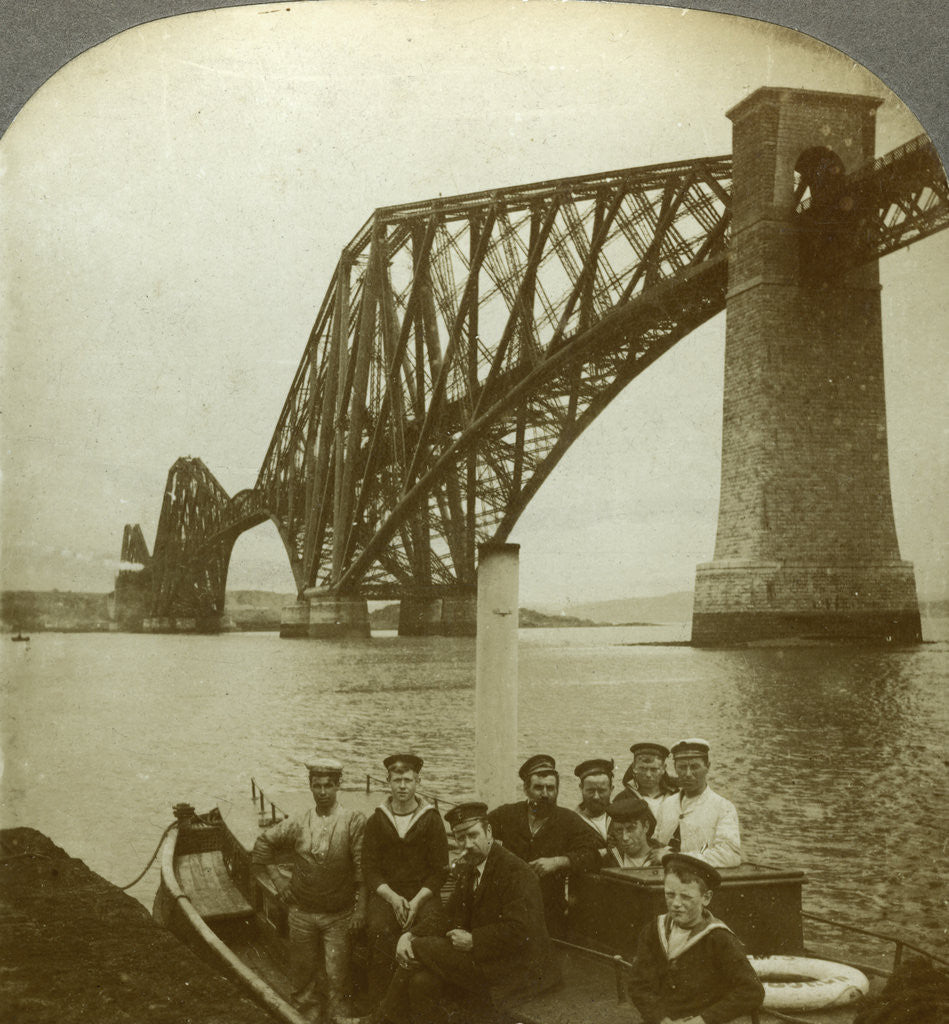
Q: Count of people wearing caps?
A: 9